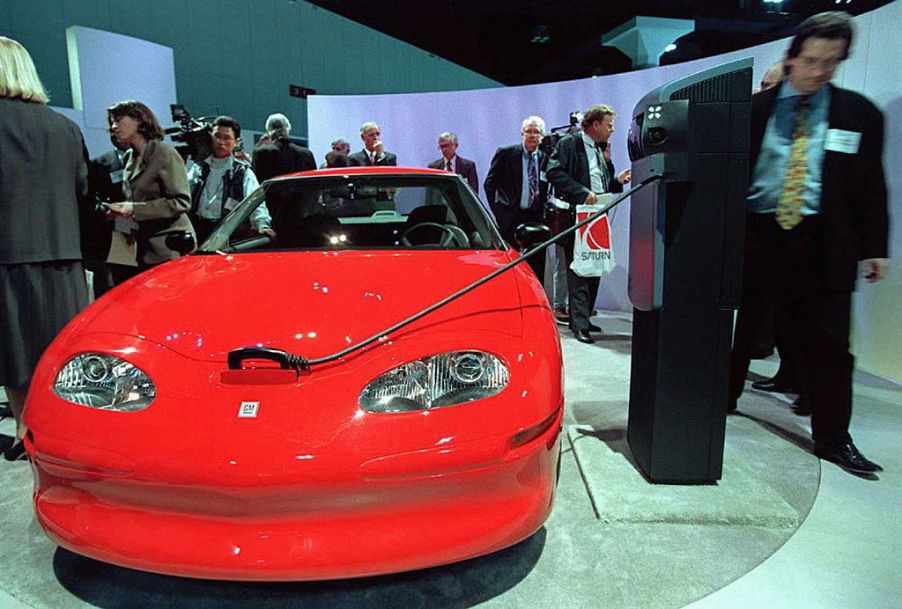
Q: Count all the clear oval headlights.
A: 2